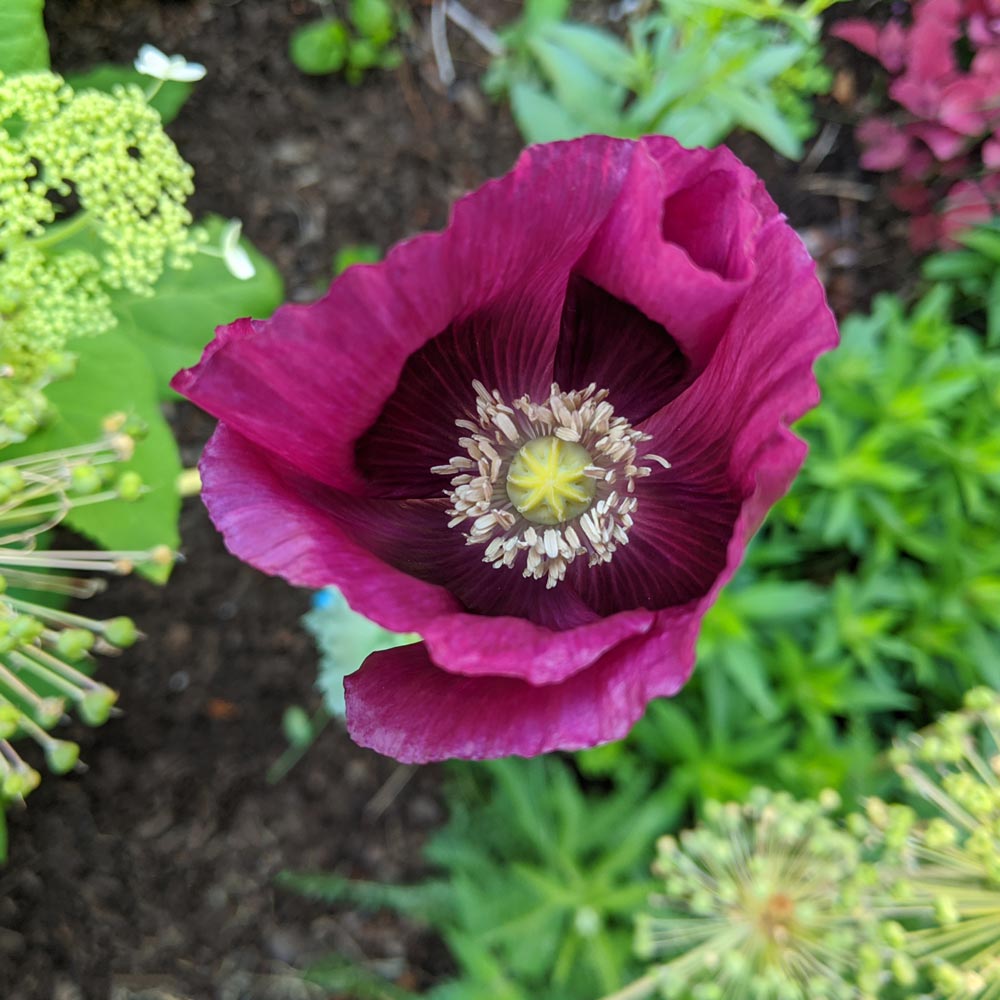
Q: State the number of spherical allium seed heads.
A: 3